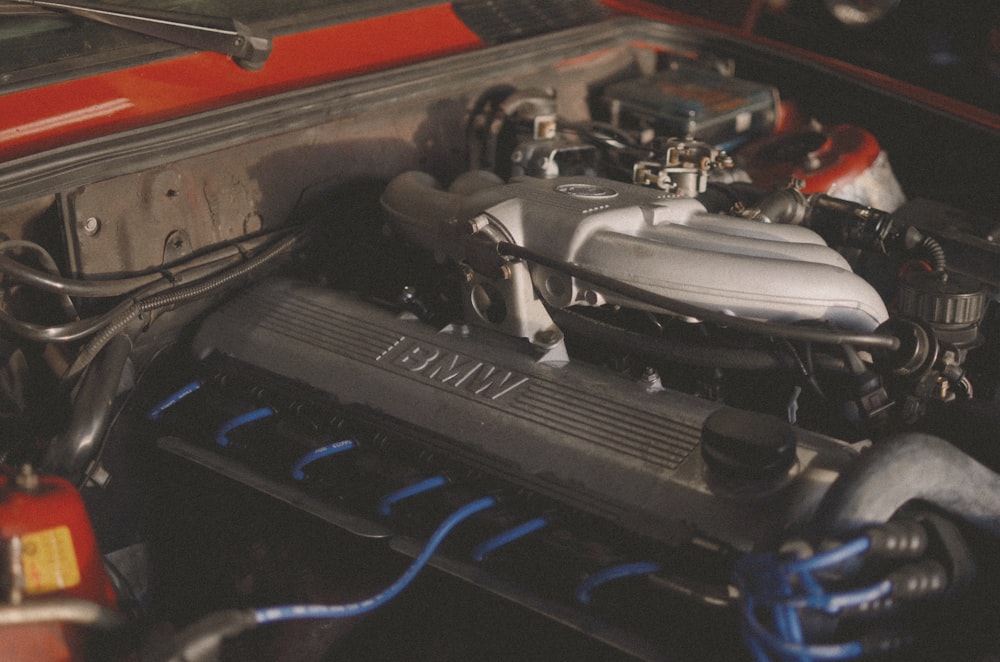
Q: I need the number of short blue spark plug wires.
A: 6